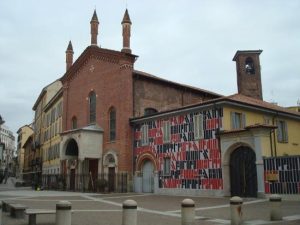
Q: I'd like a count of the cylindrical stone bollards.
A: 5